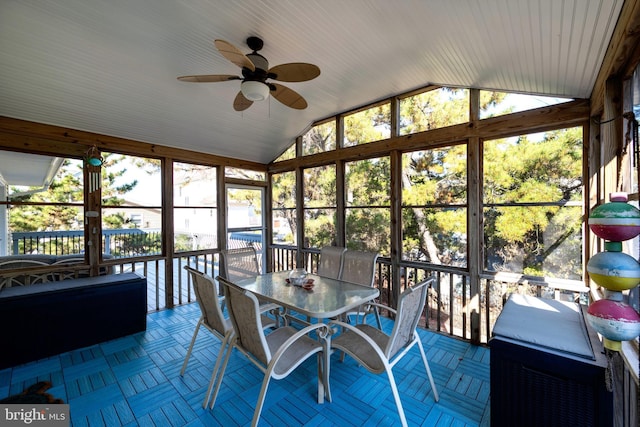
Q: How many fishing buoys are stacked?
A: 3